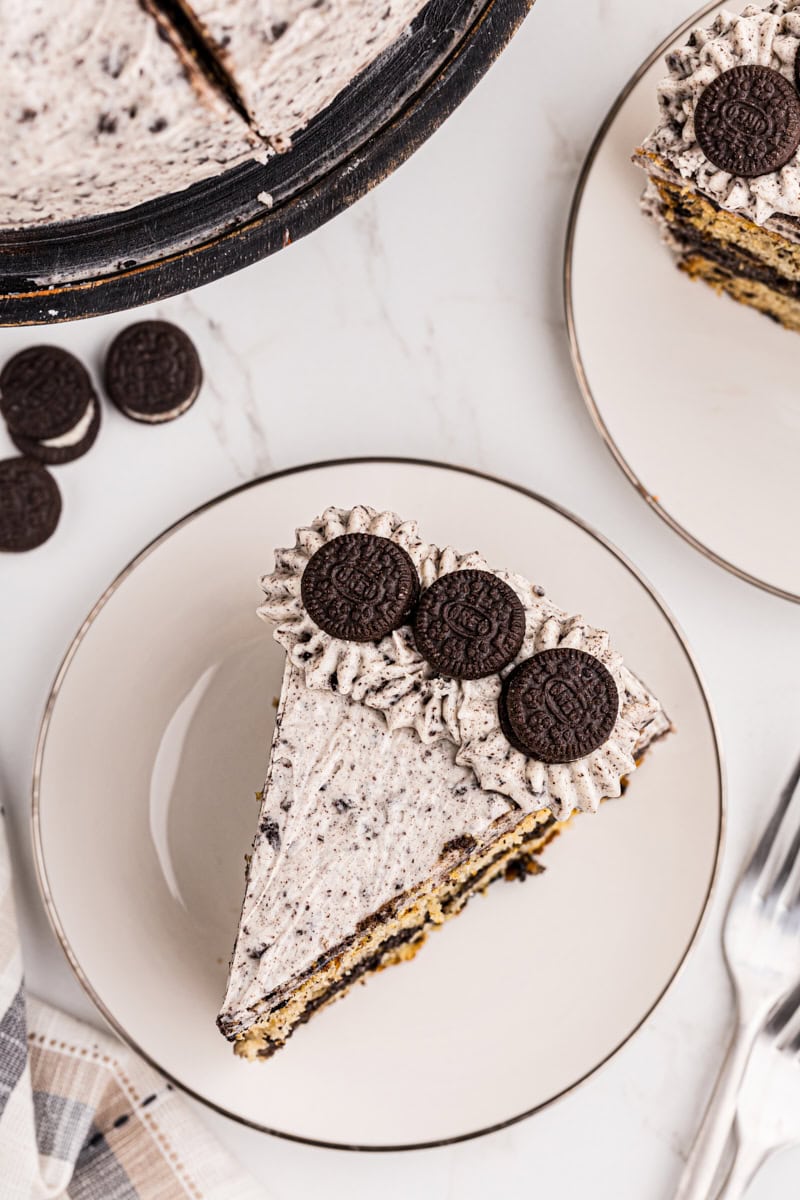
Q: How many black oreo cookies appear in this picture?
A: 8